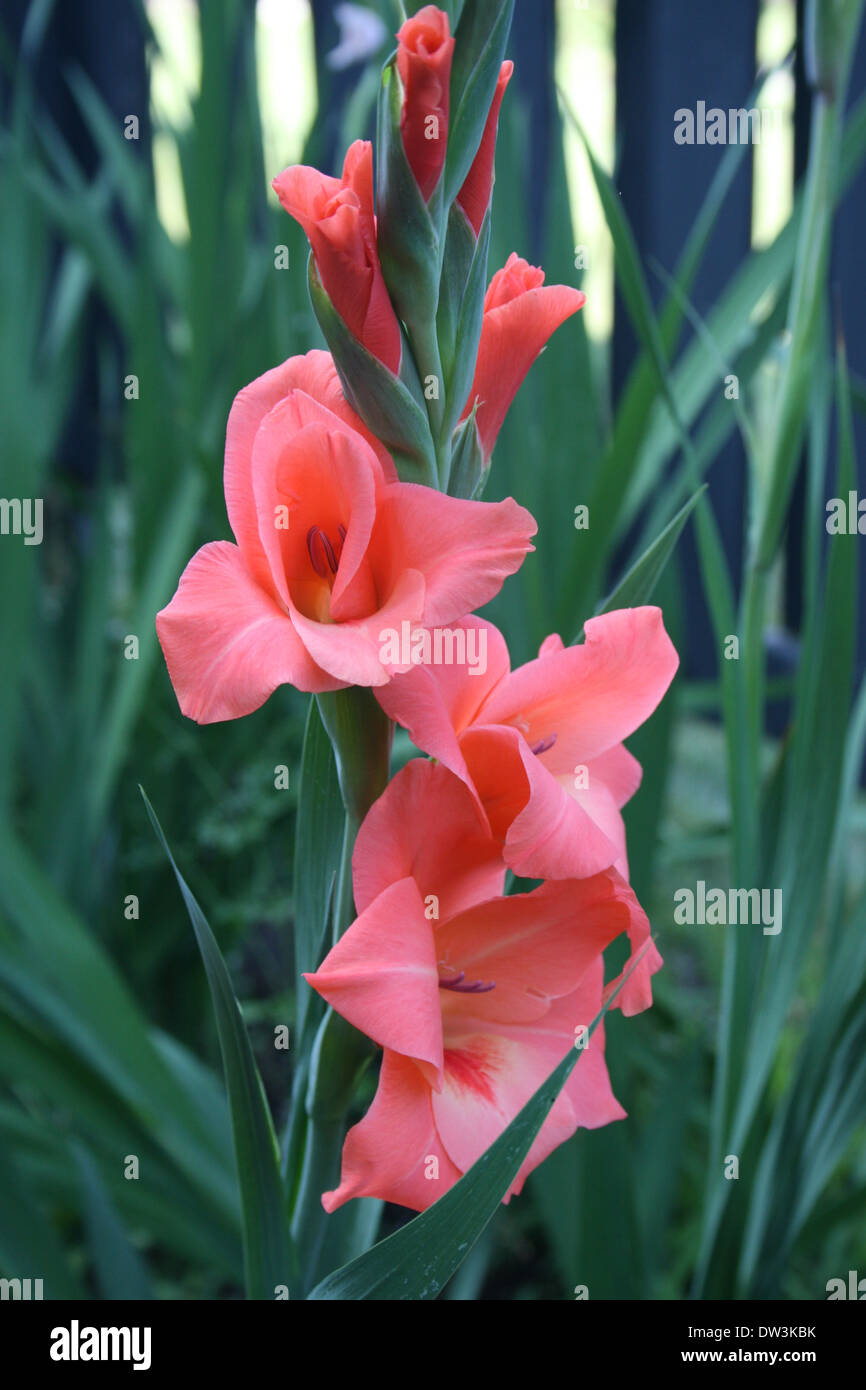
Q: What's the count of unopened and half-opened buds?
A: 4